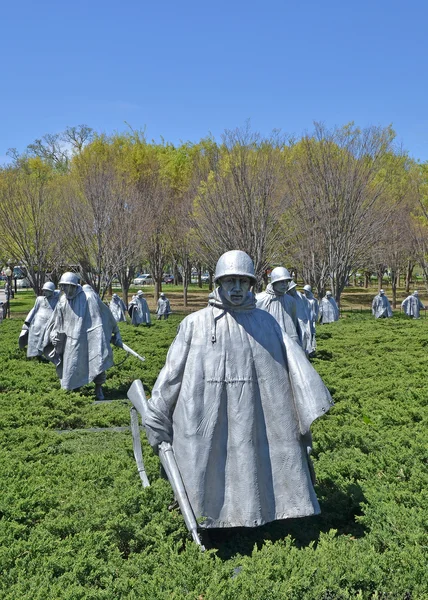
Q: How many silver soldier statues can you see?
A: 13